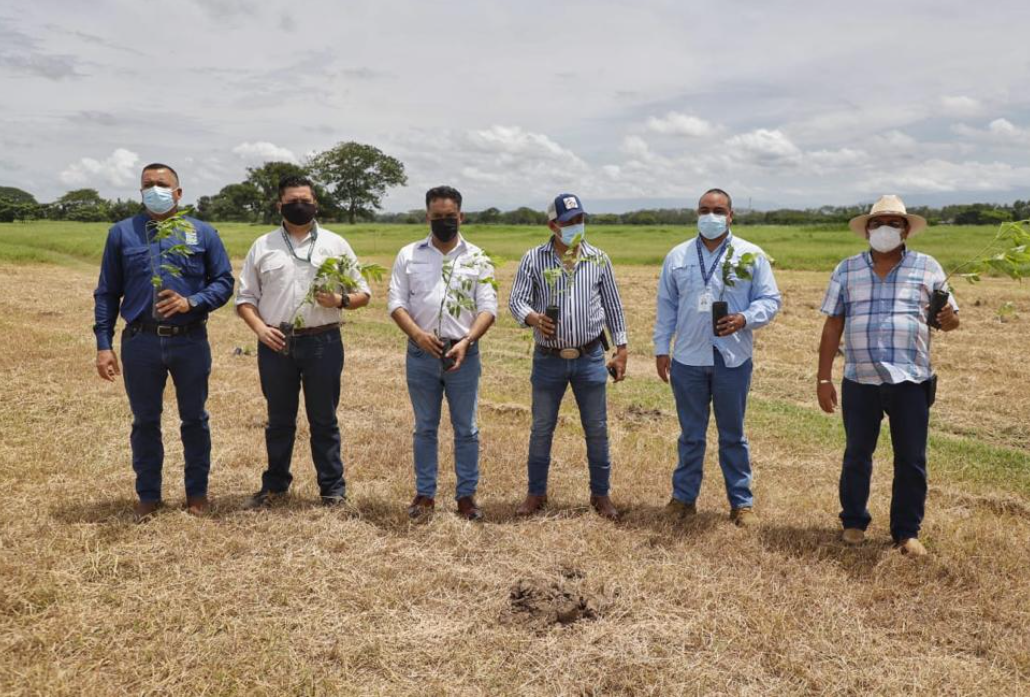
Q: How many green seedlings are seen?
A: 6